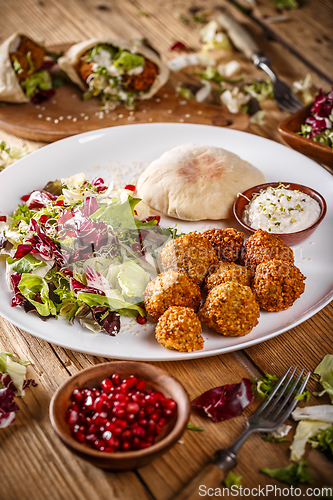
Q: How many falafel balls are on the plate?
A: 8